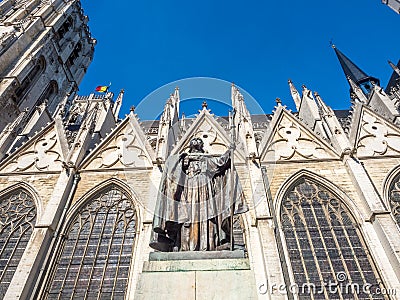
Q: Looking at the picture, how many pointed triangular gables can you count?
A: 5